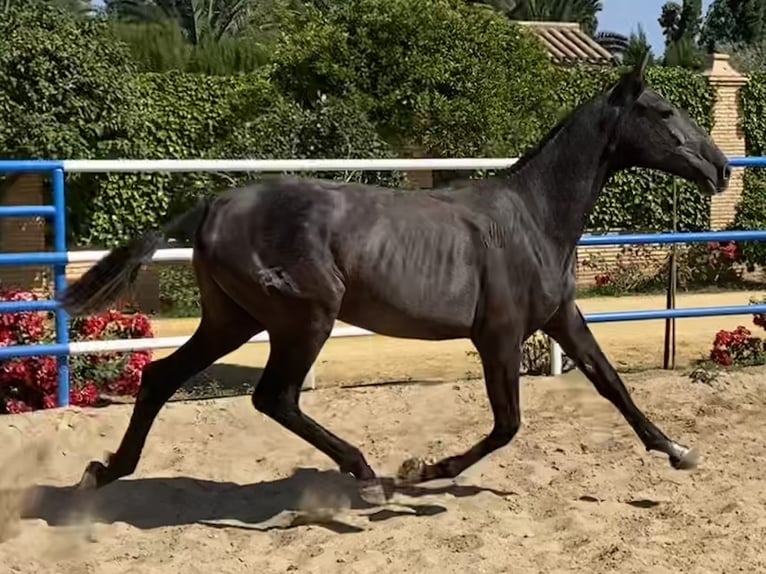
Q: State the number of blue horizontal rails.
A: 8